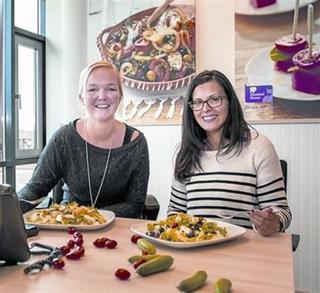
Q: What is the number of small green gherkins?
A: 5